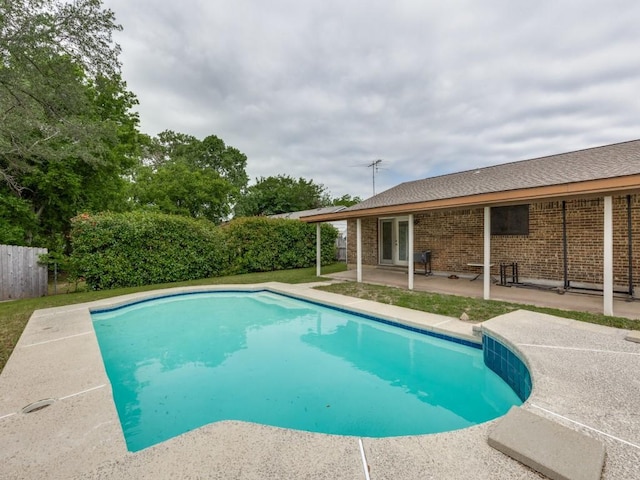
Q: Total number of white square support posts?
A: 5